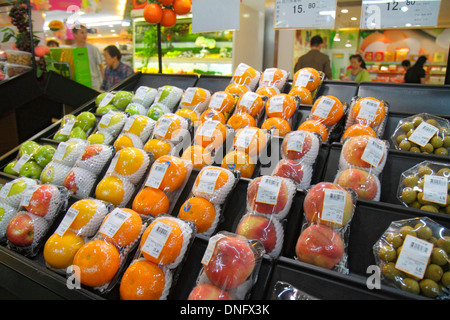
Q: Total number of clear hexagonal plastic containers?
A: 3